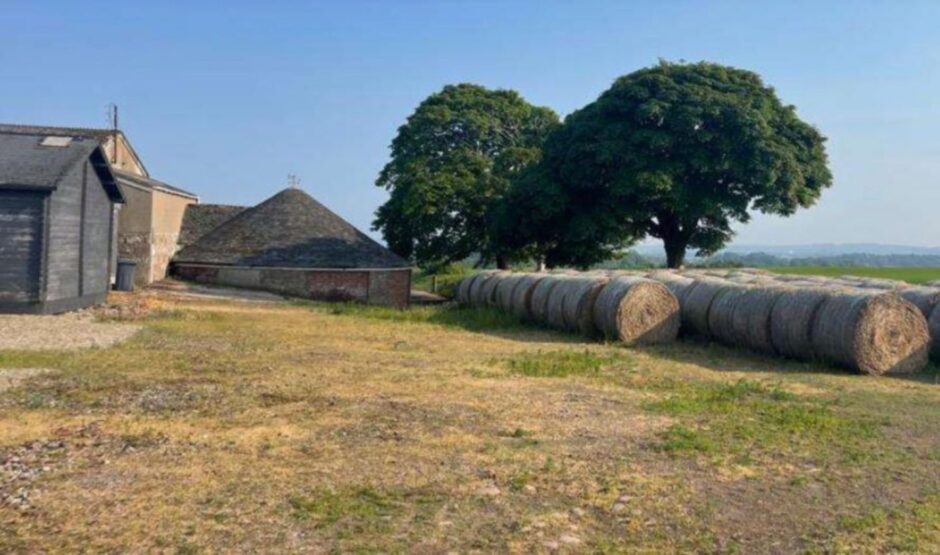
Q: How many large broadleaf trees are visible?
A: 2